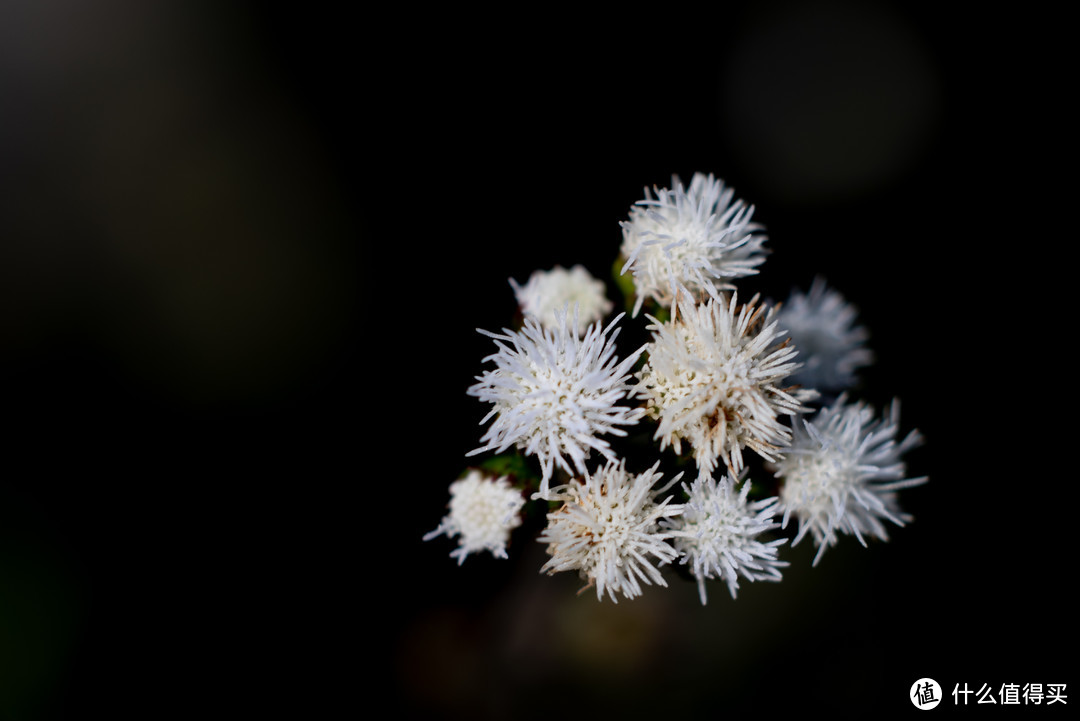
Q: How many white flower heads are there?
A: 9